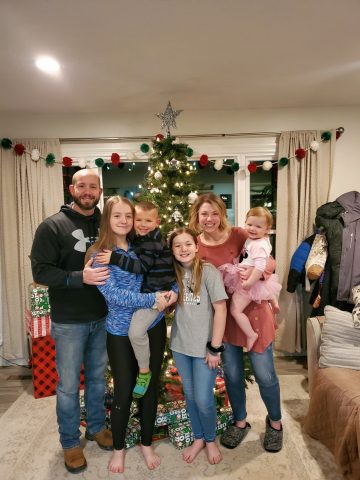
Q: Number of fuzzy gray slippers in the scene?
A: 2